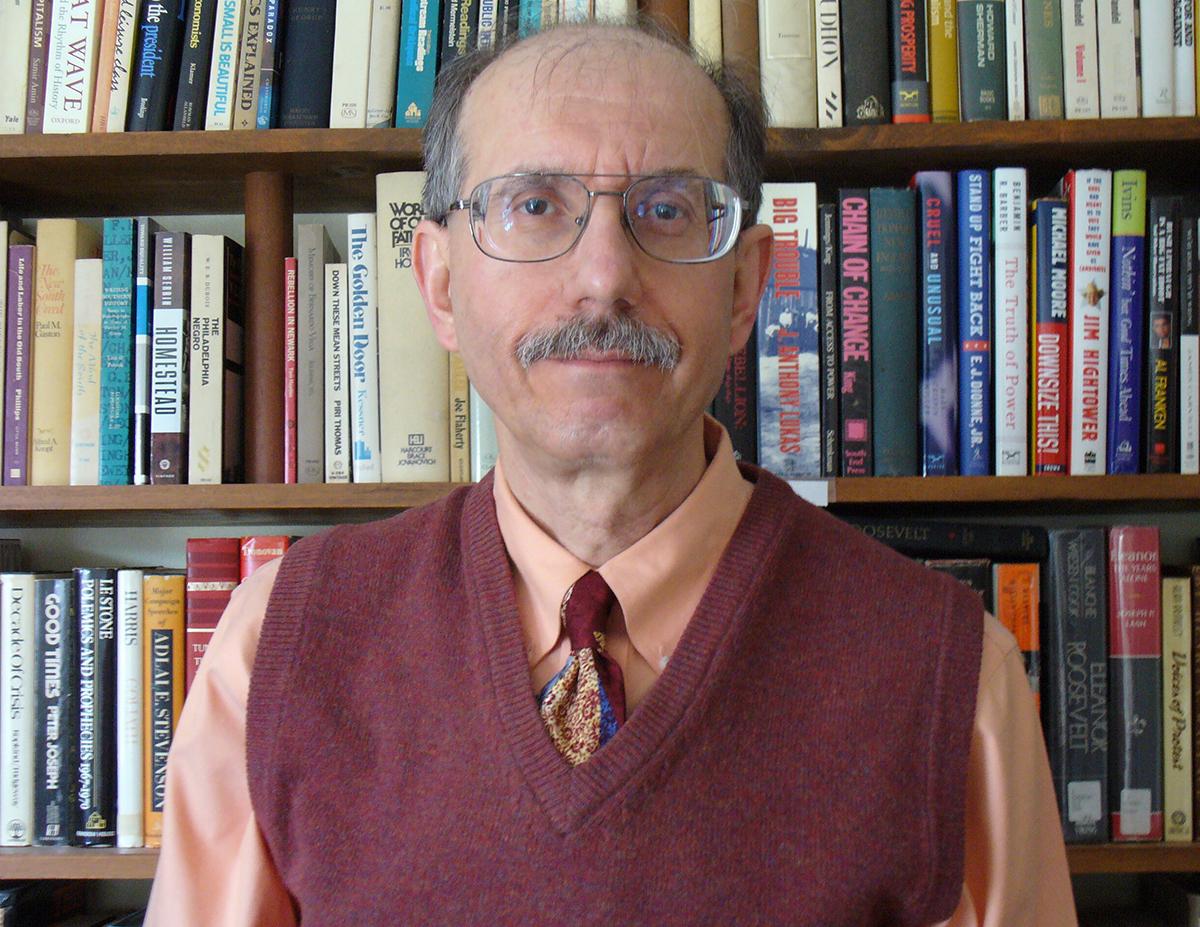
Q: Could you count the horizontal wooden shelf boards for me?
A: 3